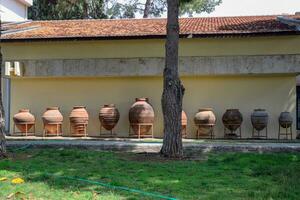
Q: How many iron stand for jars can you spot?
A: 10